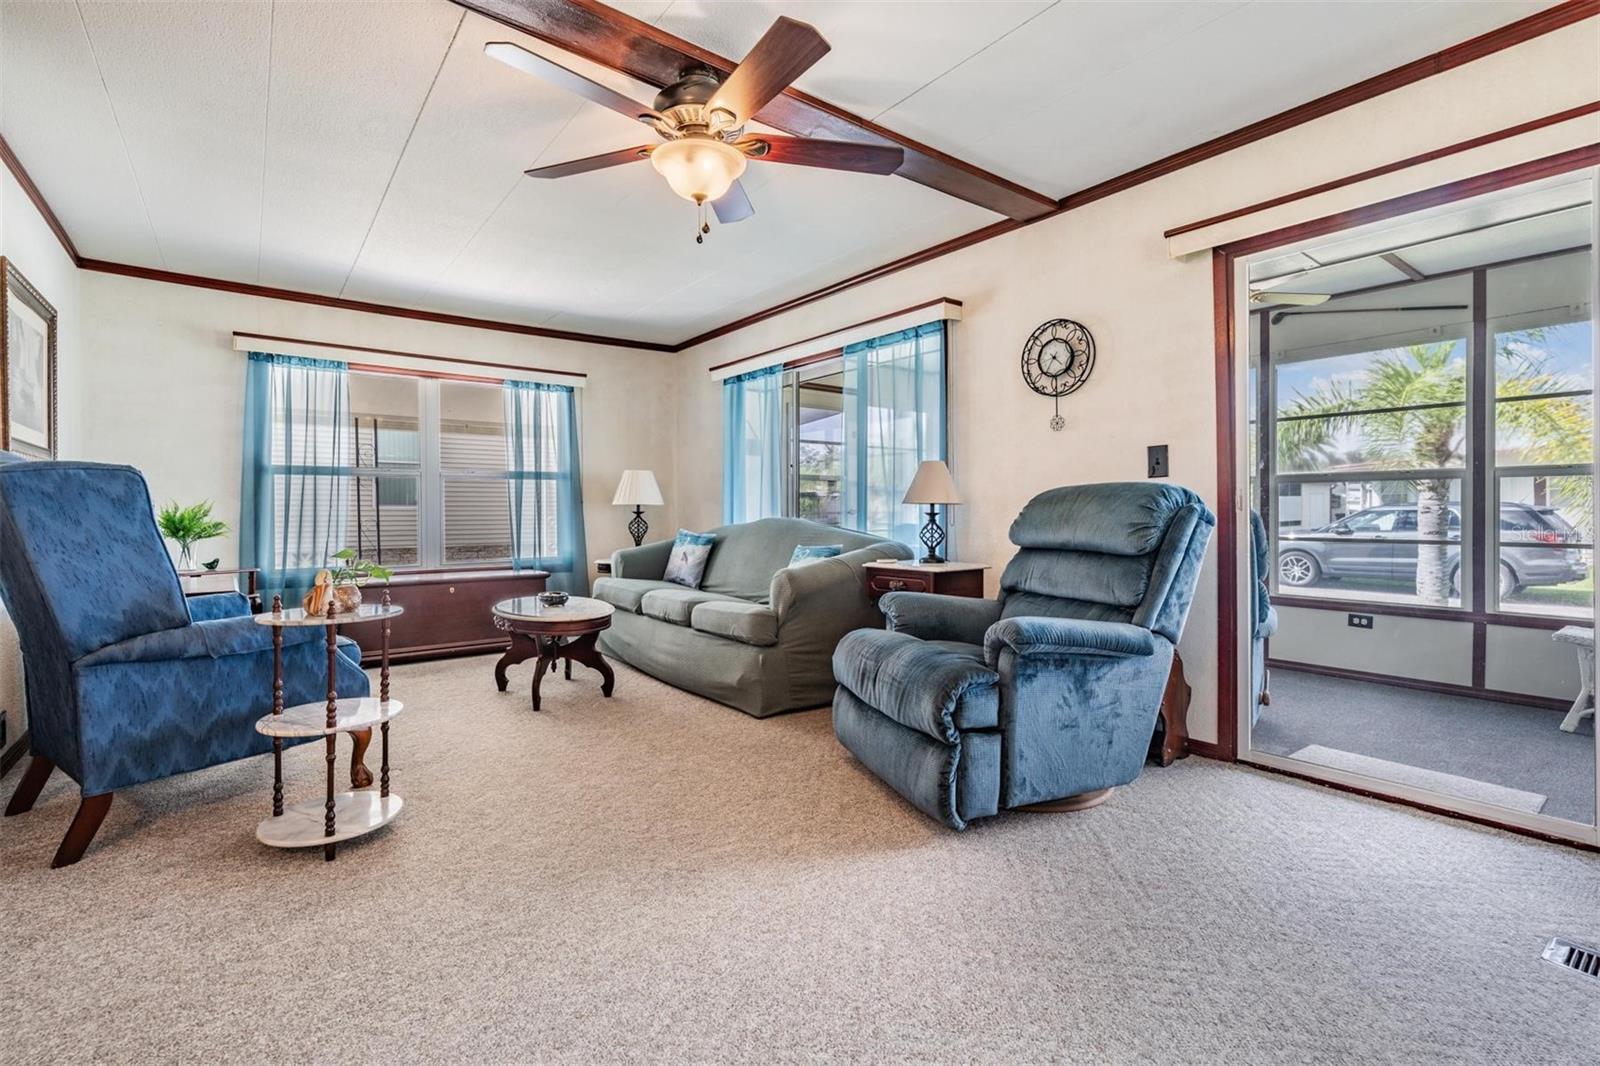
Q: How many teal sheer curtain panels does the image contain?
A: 4